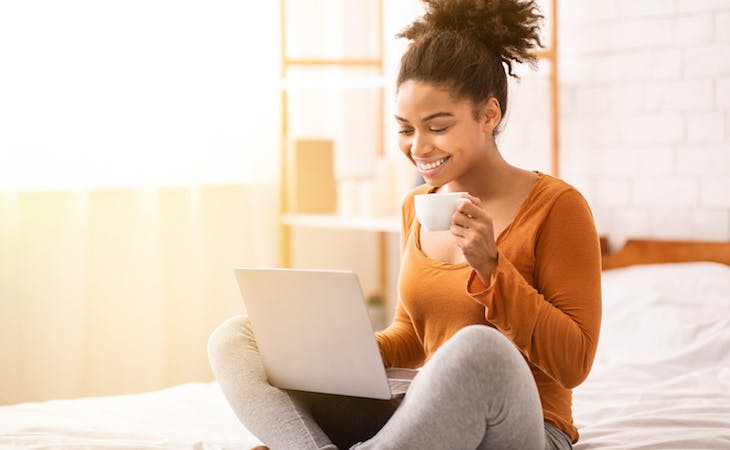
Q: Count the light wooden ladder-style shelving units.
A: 1